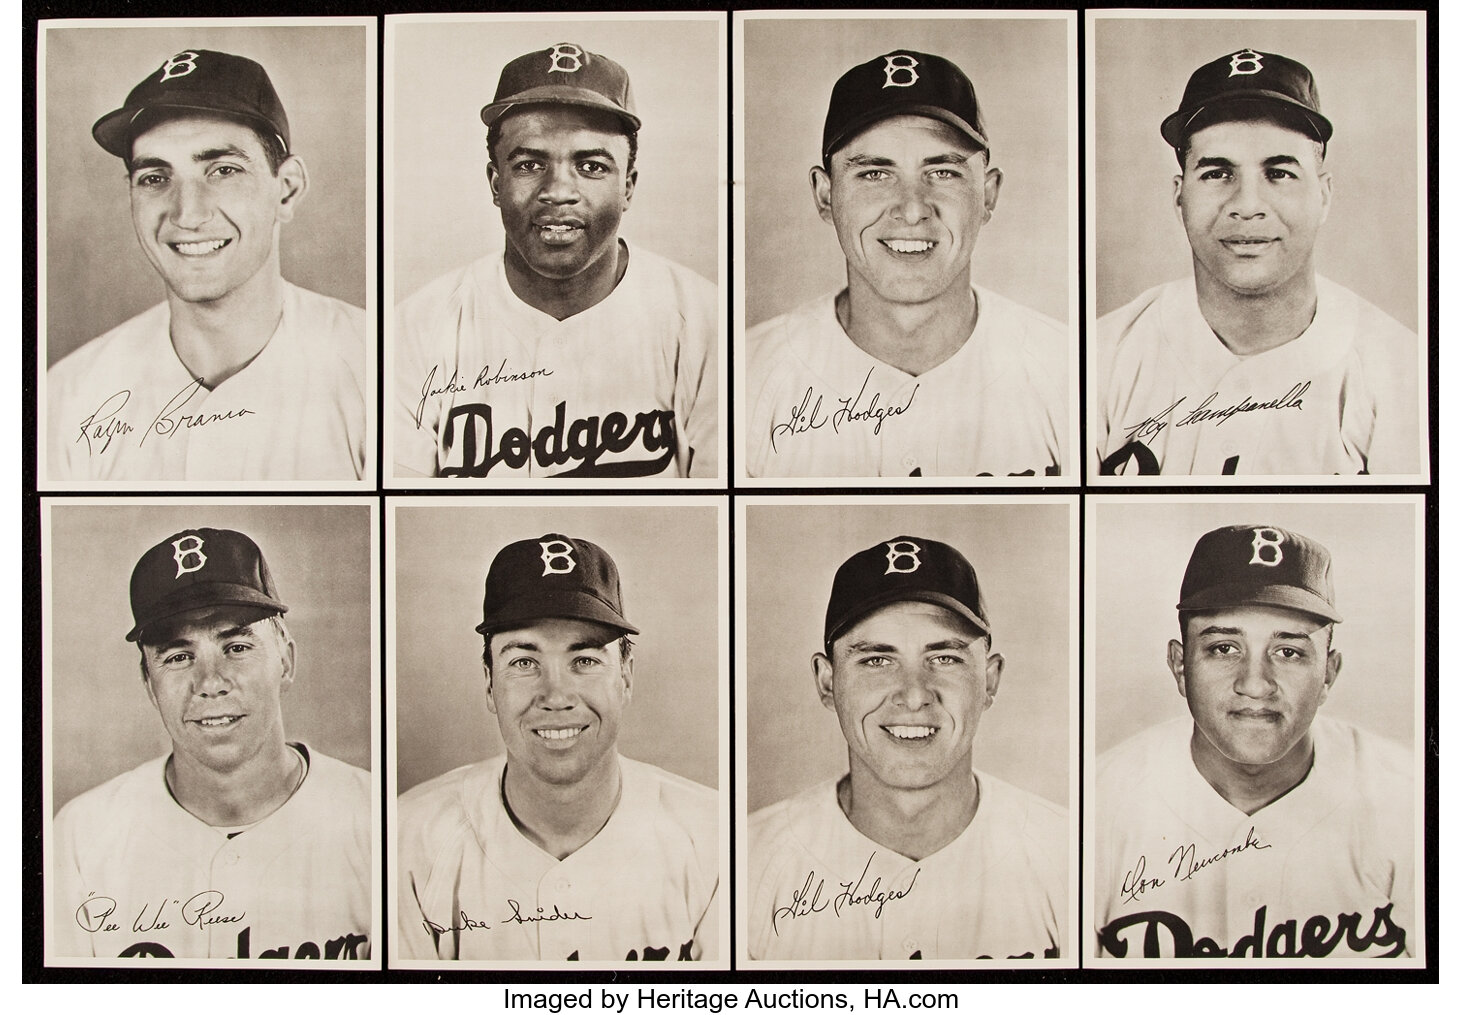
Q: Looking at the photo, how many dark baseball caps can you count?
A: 8